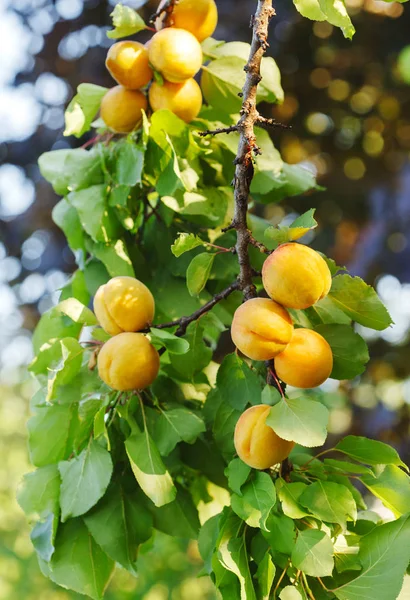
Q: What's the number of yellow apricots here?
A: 11